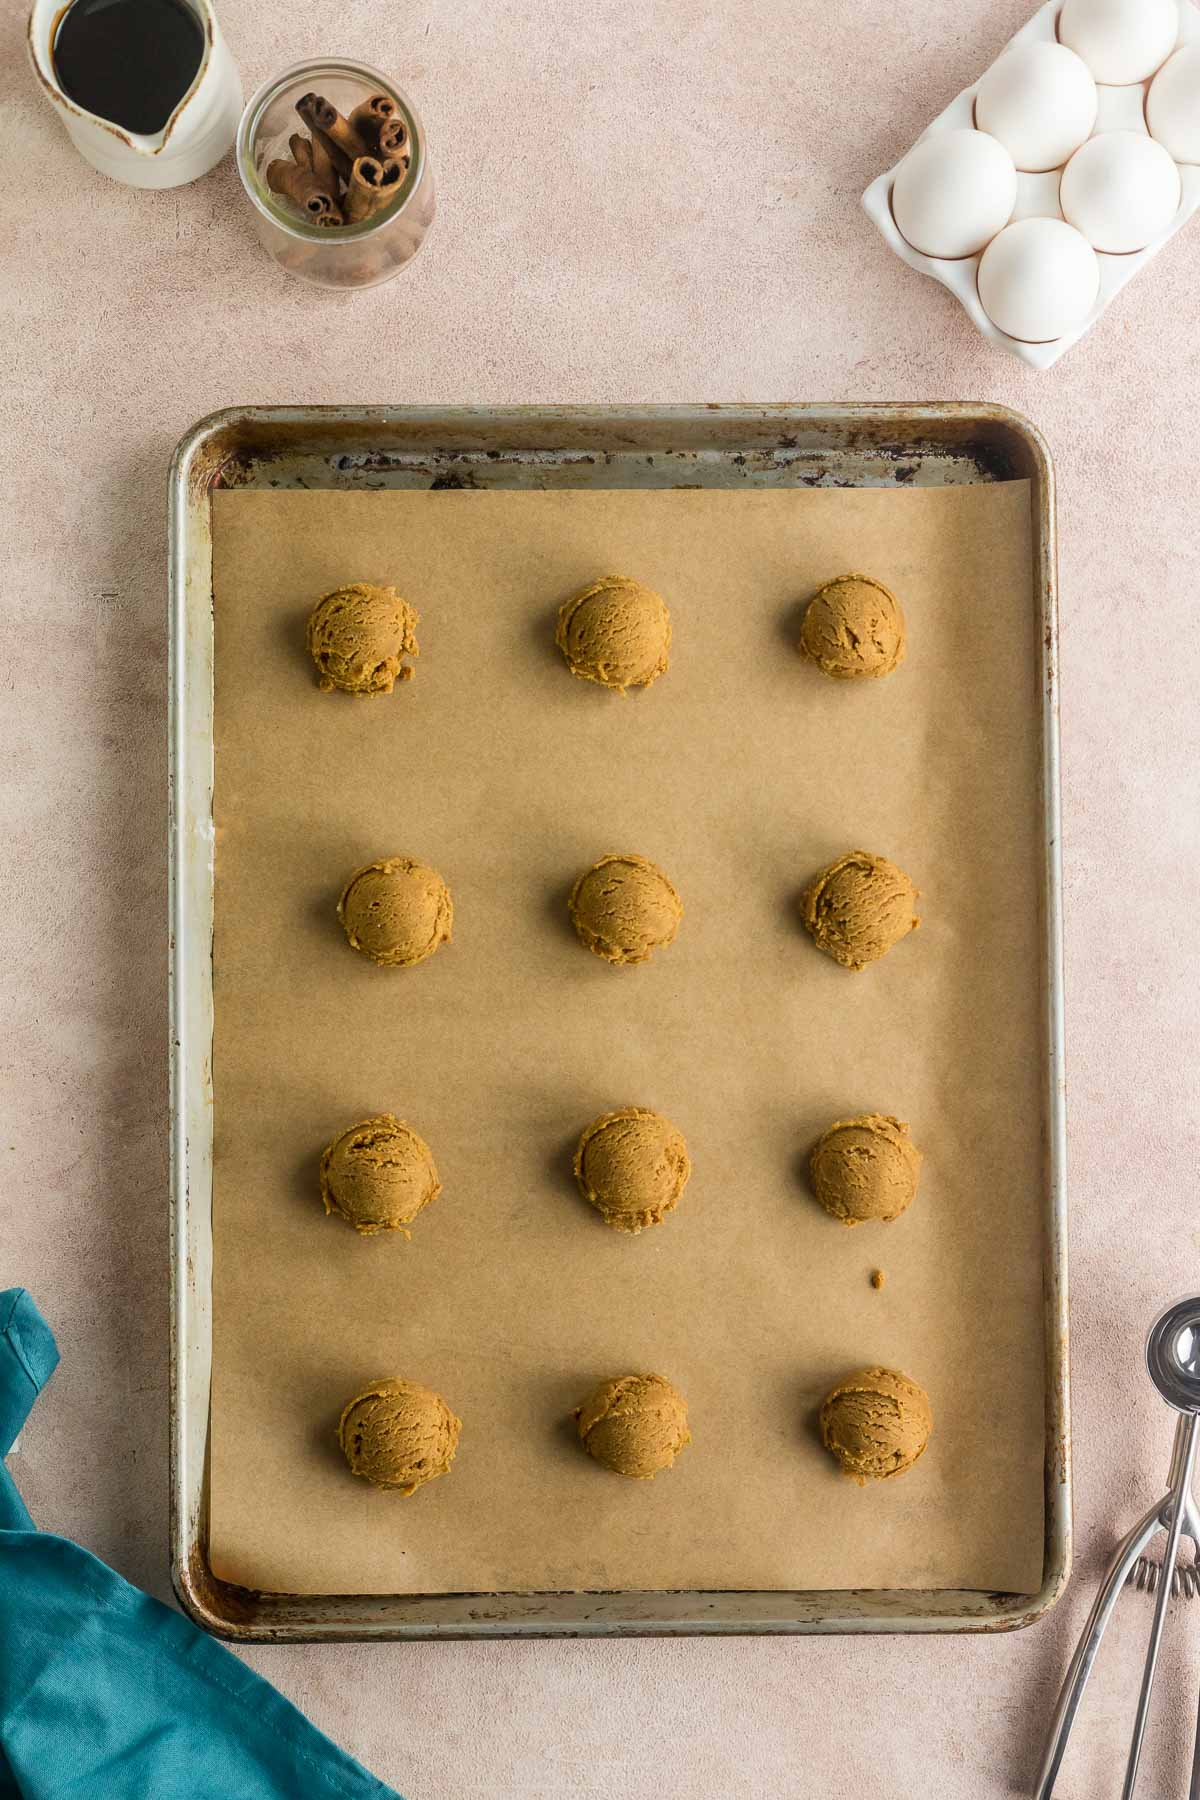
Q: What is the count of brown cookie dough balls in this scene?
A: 12